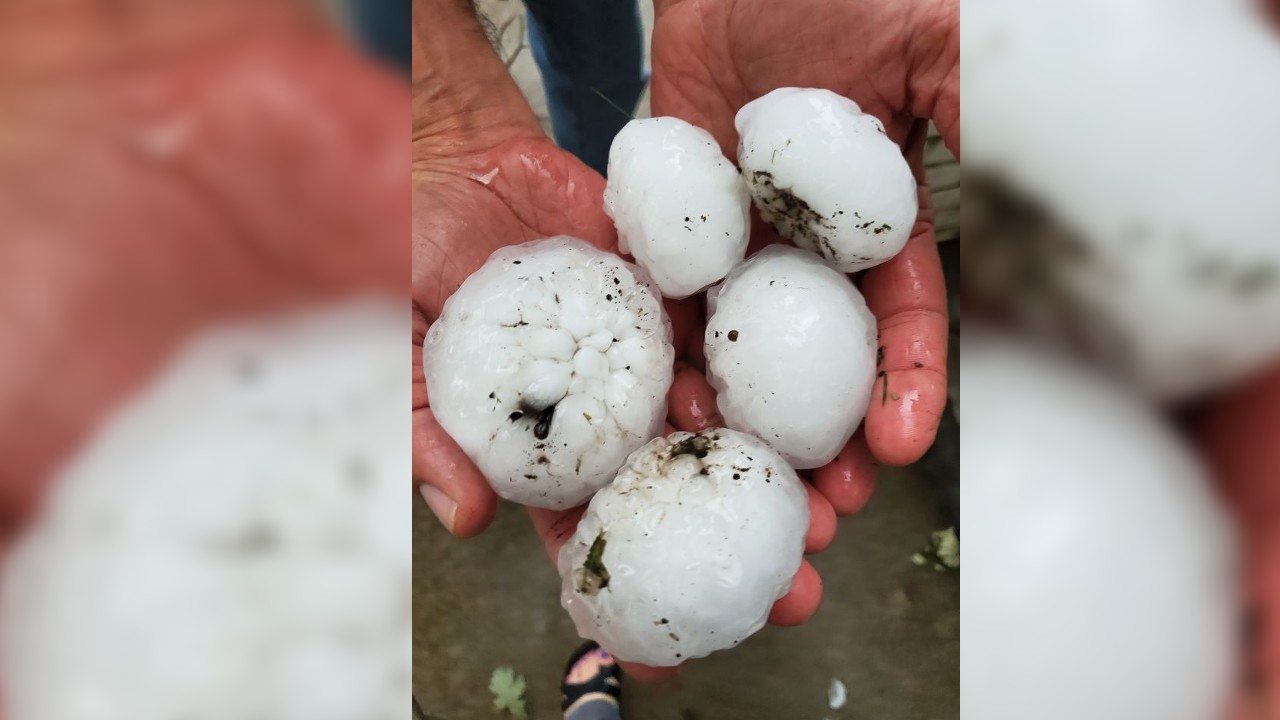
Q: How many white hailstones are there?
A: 5